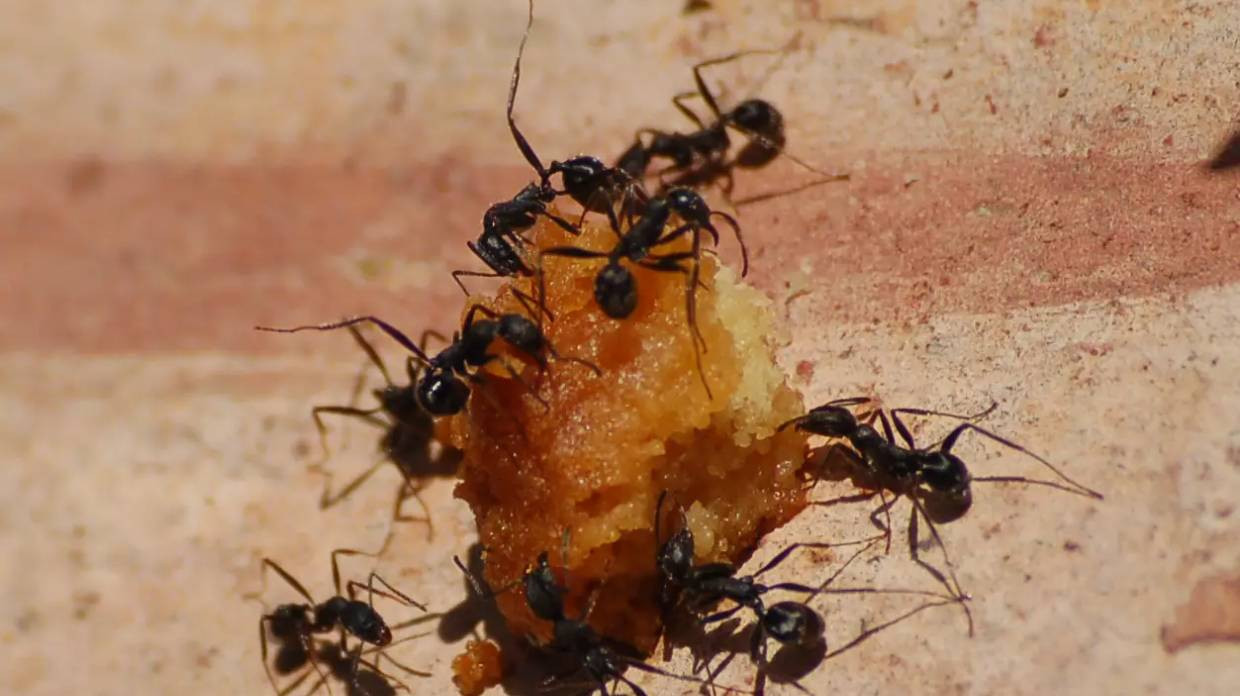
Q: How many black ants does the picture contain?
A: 9